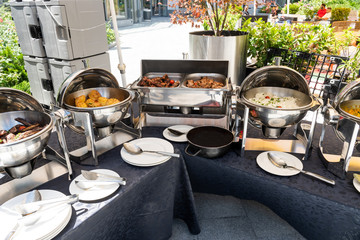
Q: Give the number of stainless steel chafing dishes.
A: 5